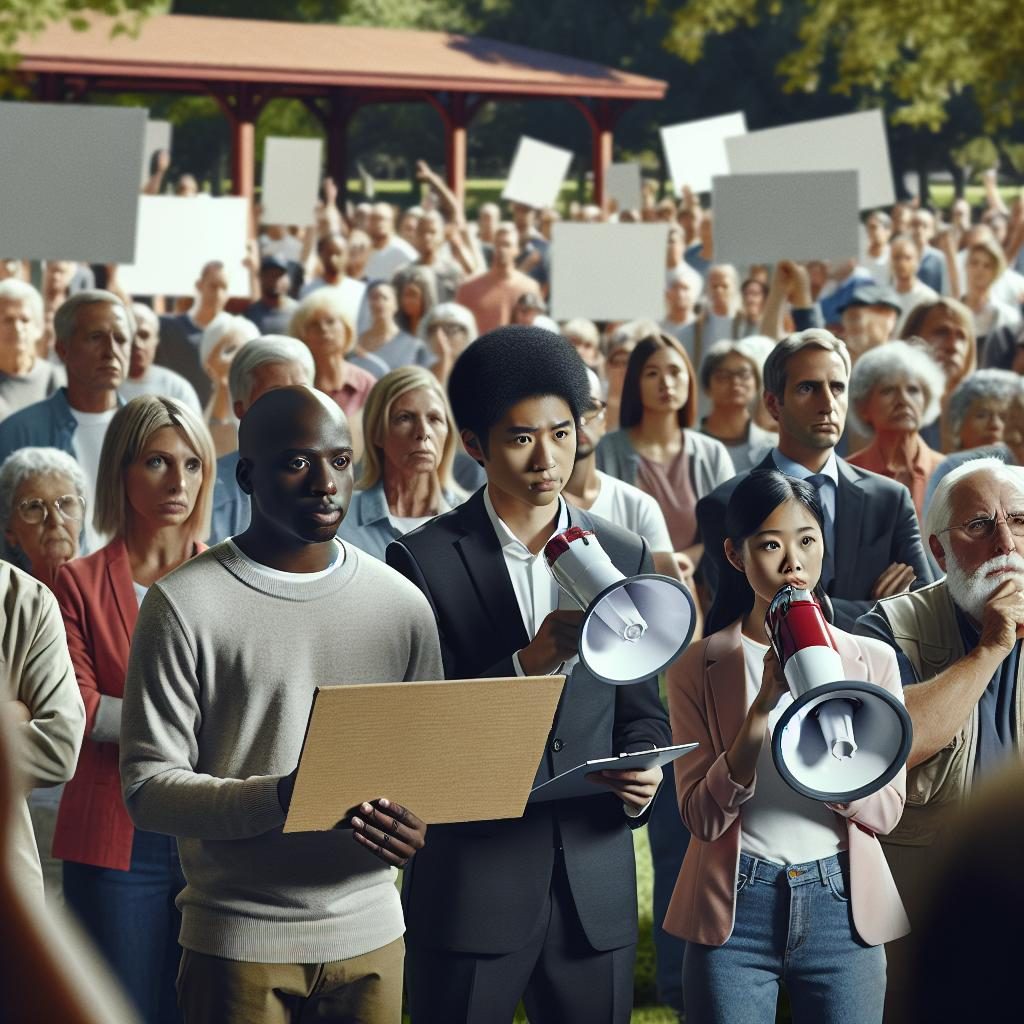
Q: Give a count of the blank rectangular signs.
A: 11